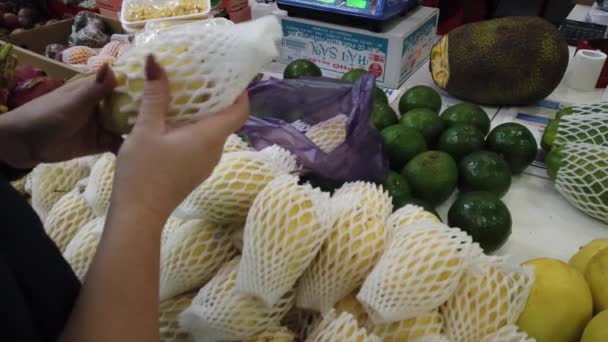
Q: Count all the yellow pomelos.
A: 4